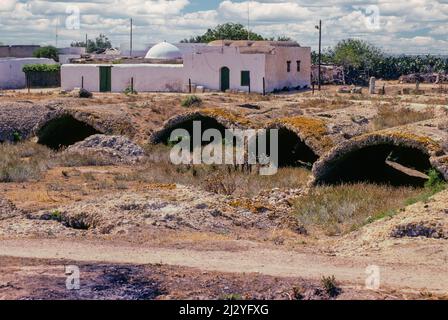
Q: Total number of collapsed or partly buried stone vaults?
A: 4